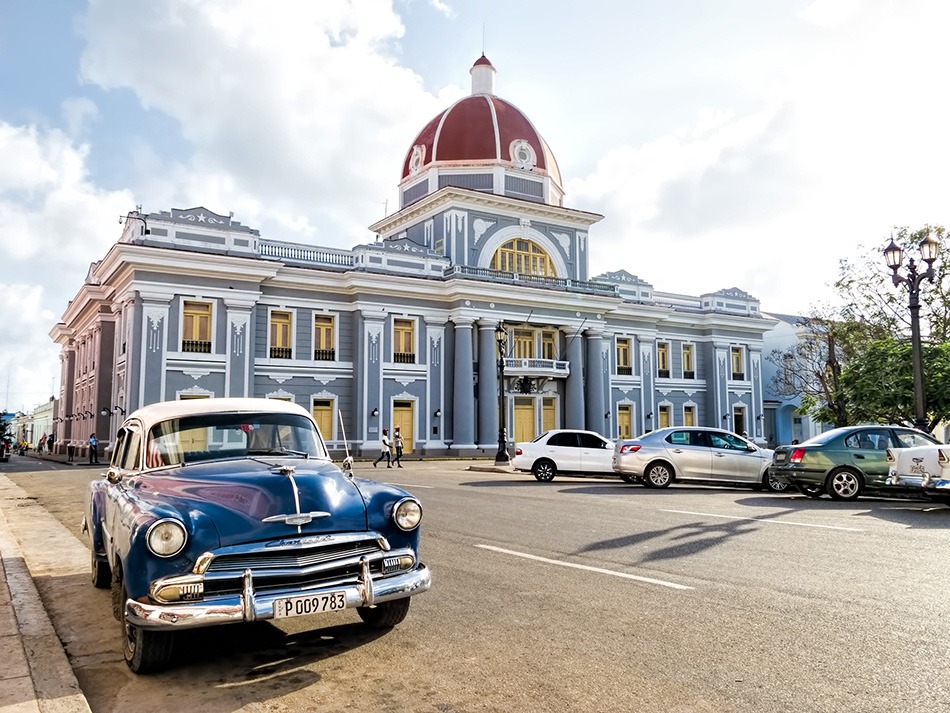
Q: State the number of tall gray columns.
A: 4